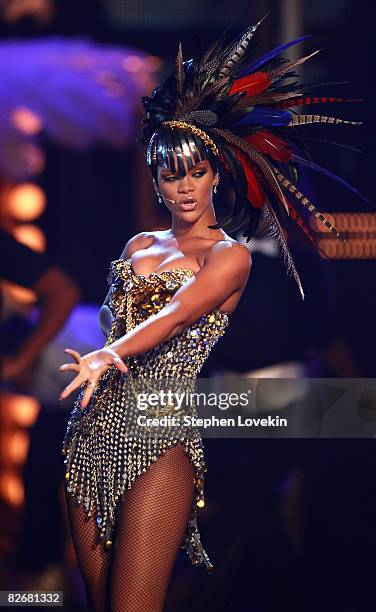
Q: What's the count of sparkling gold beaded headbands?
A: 1